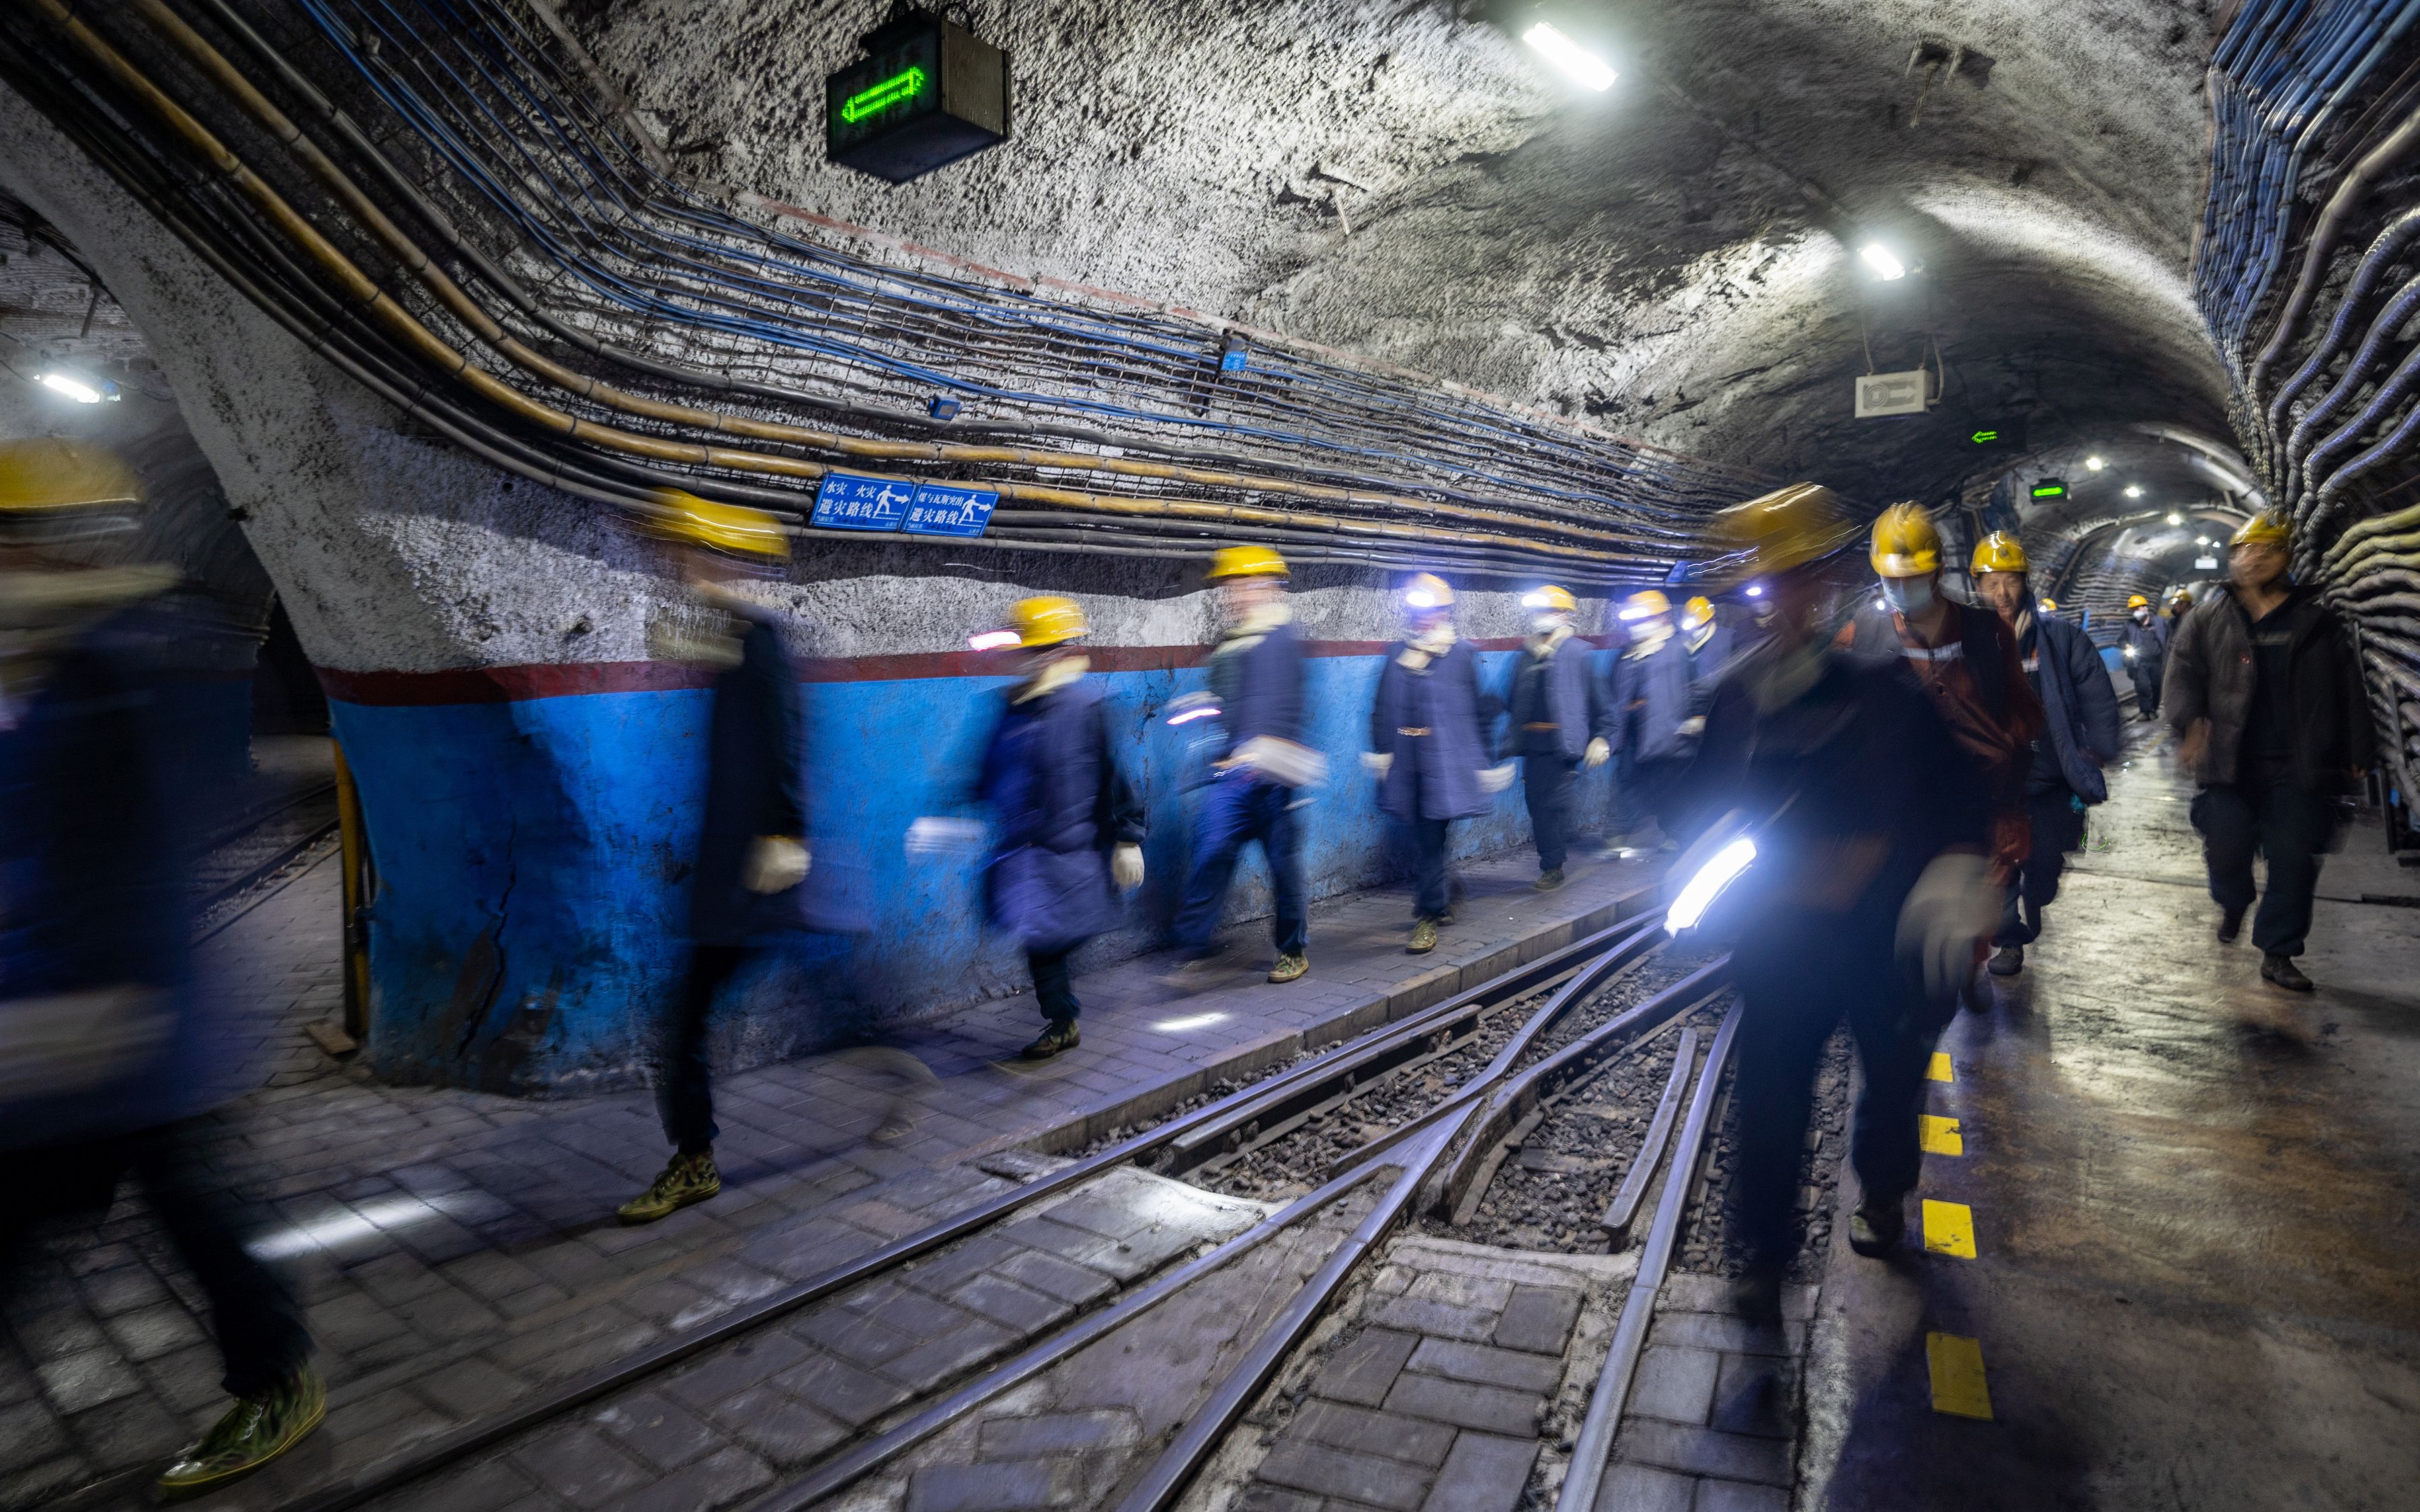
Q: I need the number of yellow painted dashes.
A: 4